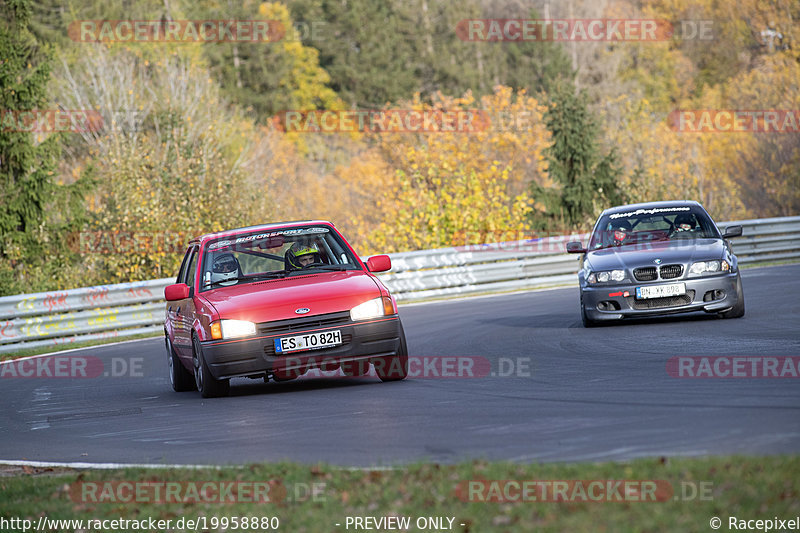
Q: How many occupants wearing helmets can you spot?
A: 4